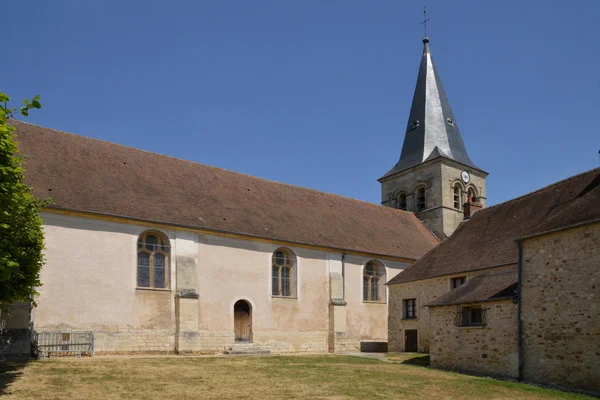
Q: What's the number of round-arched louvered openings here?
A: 4